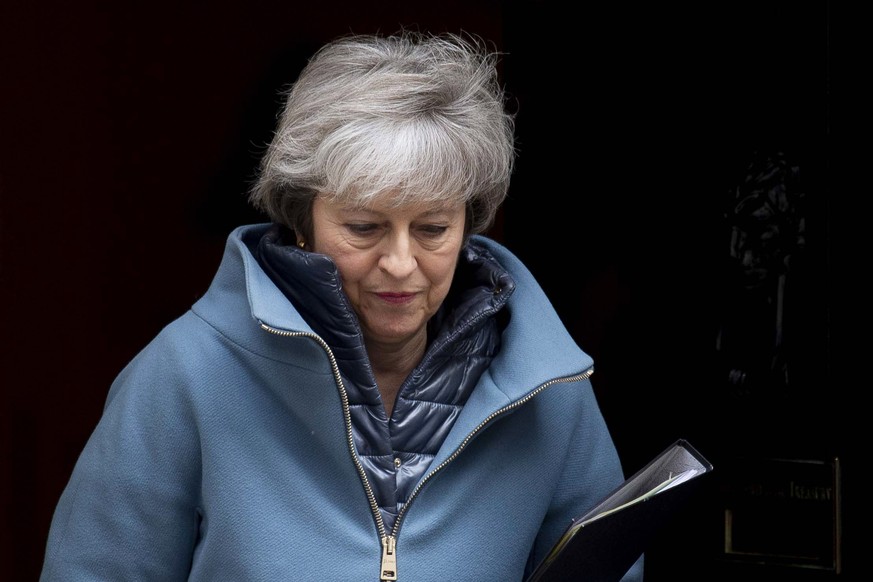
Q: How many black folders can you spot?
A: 1